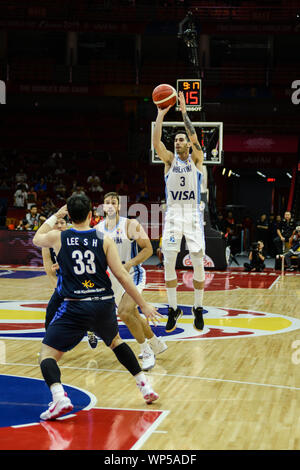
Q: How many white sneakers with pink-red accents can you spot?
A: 2